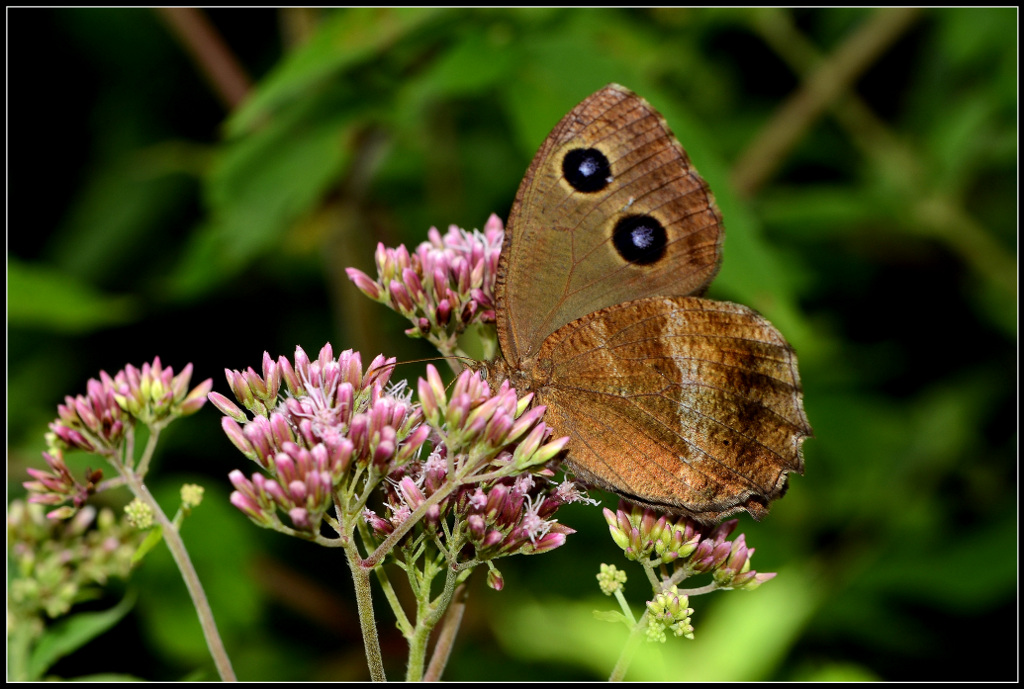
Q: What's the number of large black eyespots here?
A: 2